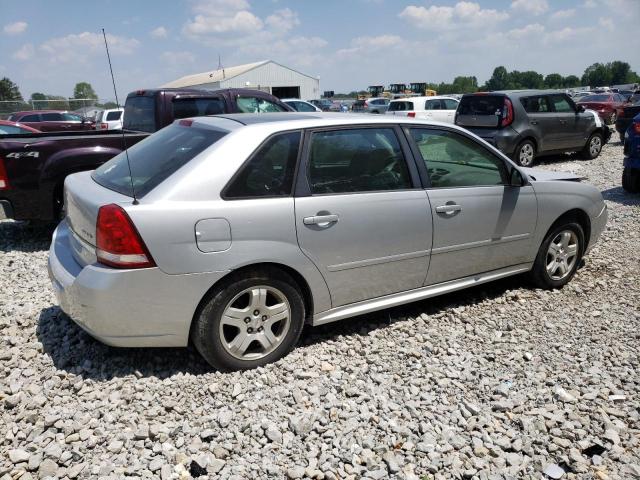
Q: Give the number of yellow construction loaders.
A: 3